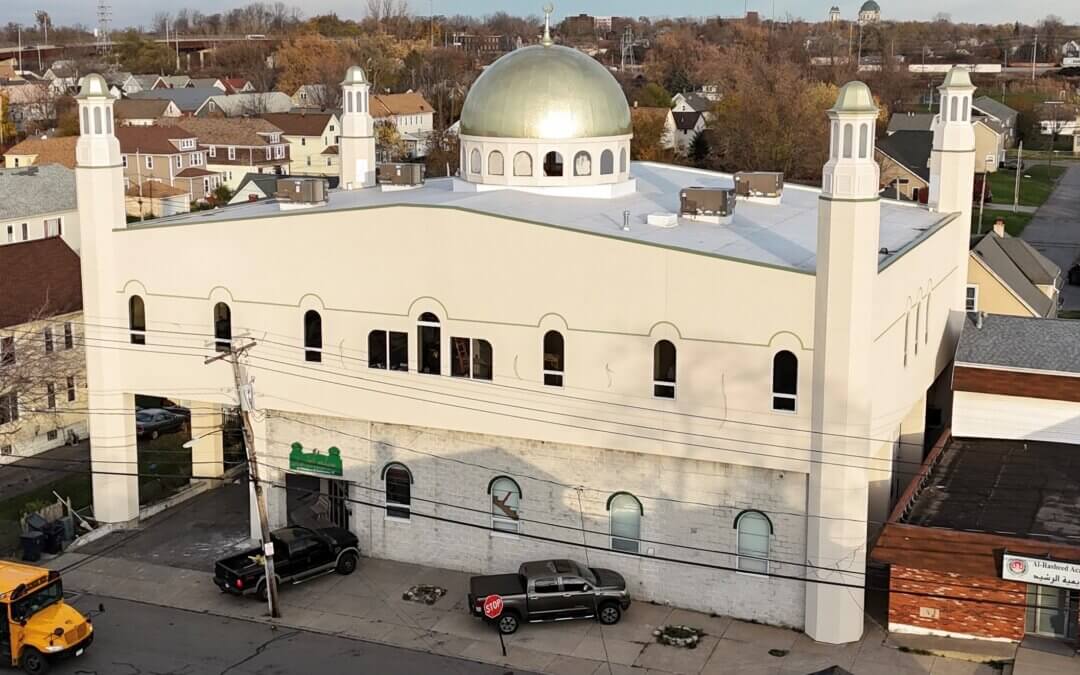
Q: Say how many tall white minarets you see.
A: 4